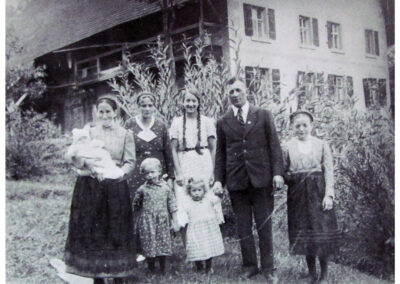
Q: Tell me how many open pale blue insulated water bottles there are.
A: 0